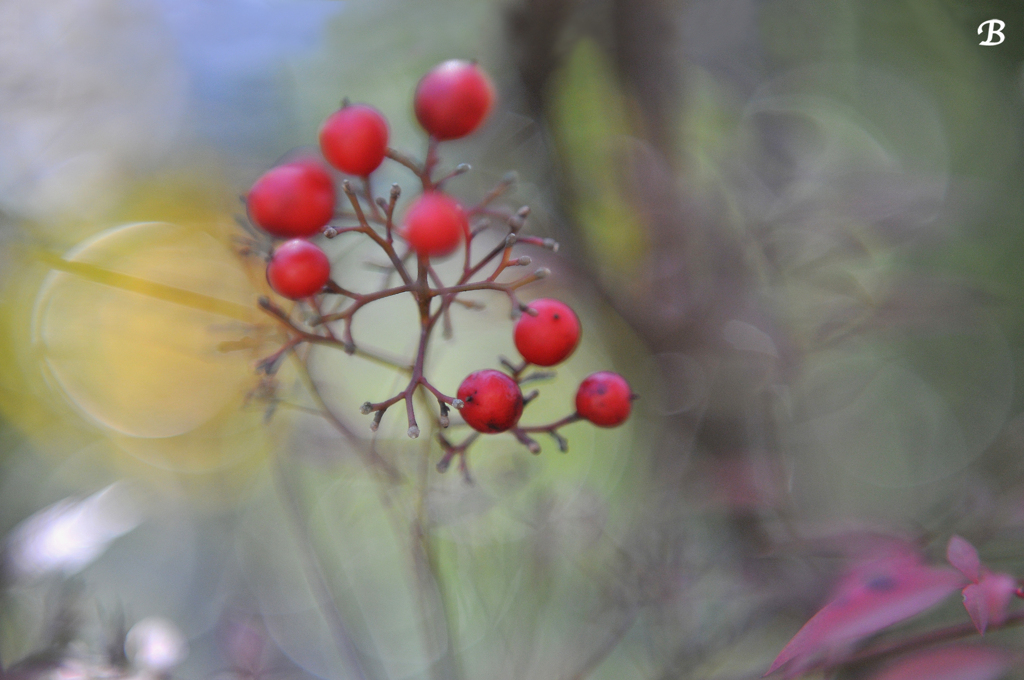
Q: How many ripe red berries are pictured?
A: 8